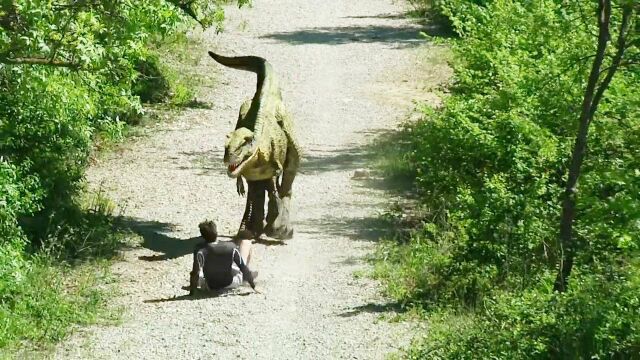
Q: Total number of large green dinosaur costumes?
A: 1